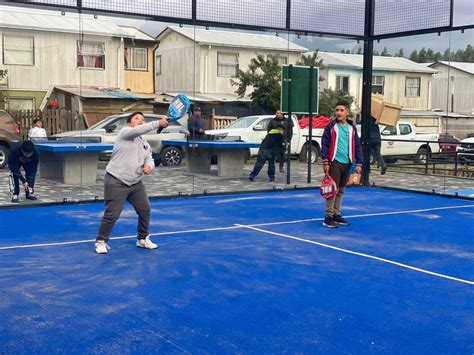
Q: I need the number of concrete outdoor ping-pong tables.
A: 2